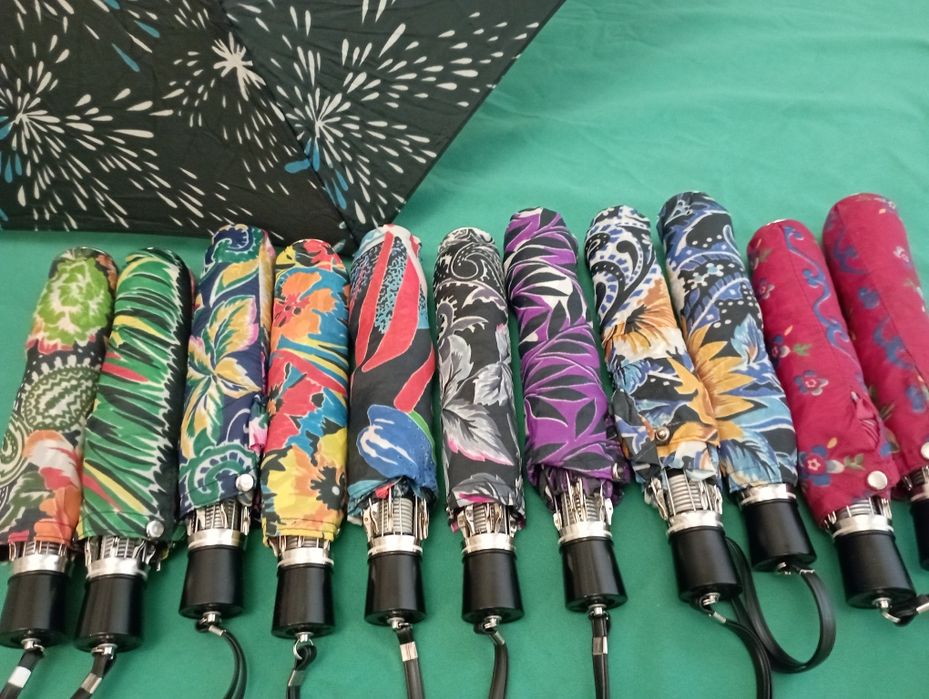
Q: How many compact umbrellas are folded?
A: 11